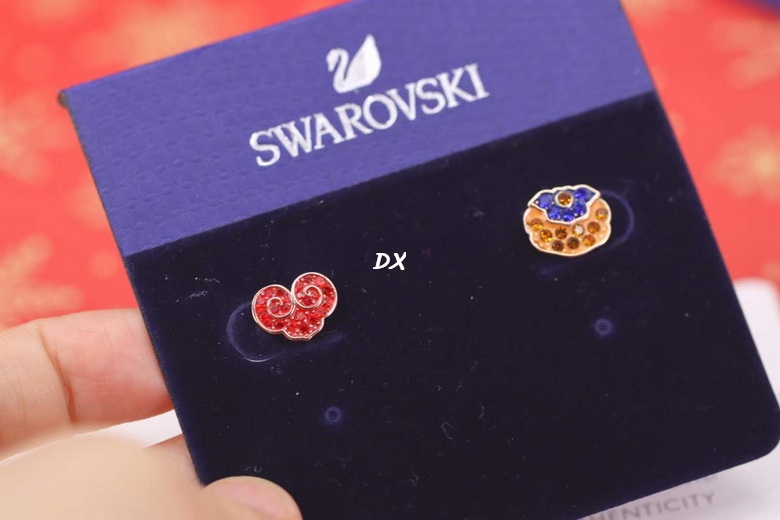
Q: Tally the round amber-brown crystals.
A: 10